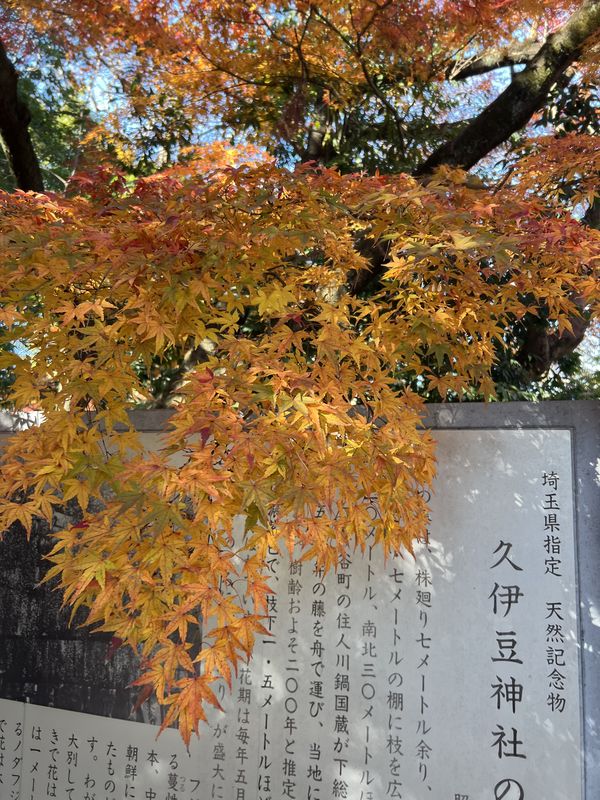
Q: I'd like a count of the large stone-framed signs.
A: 1